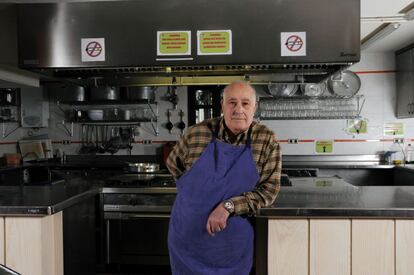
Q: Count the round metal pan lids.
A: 3